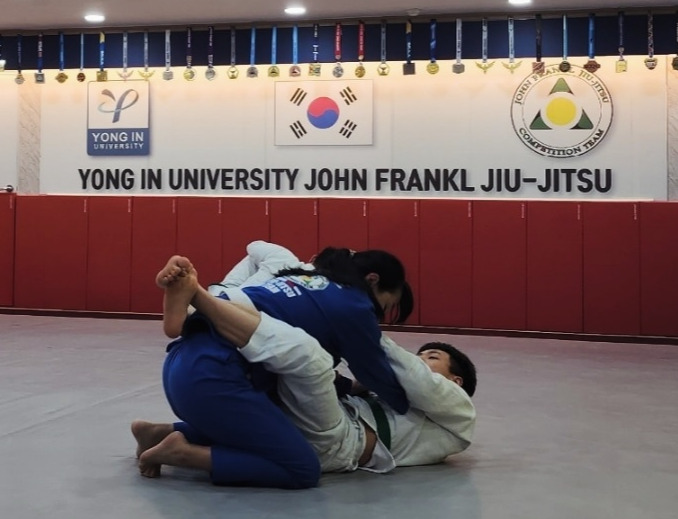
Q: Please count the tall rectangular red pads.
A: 14